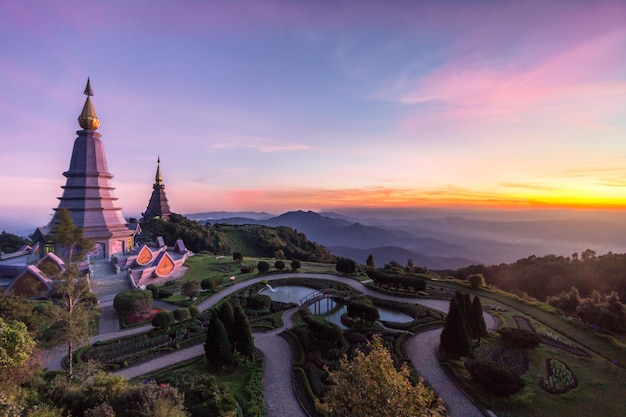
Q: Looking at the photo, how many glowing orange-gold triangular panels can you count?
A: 2